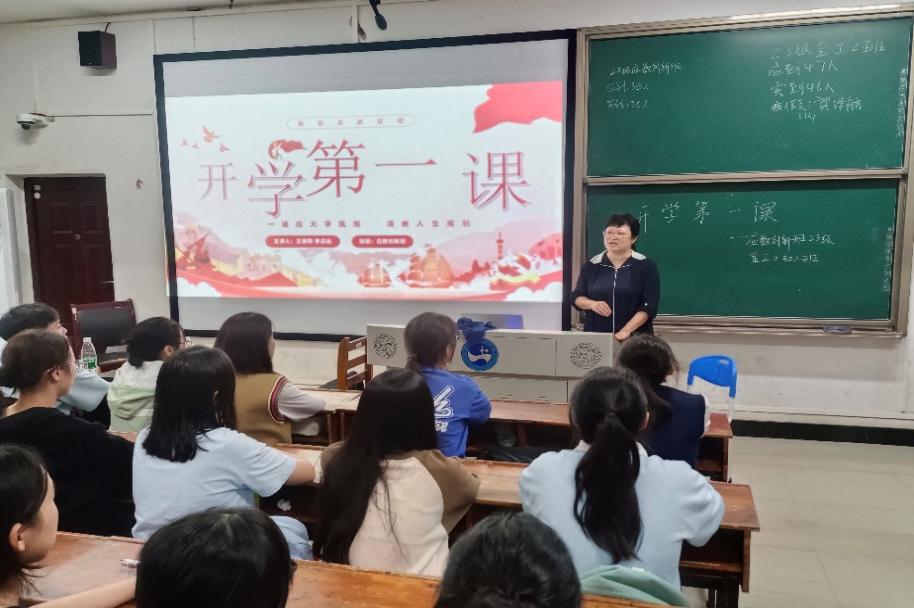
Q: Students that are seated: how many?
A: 12